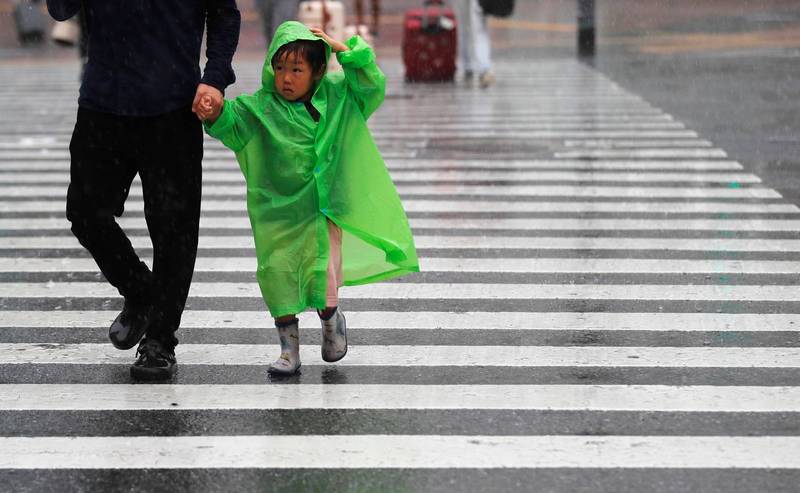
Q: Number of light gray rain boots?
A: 2